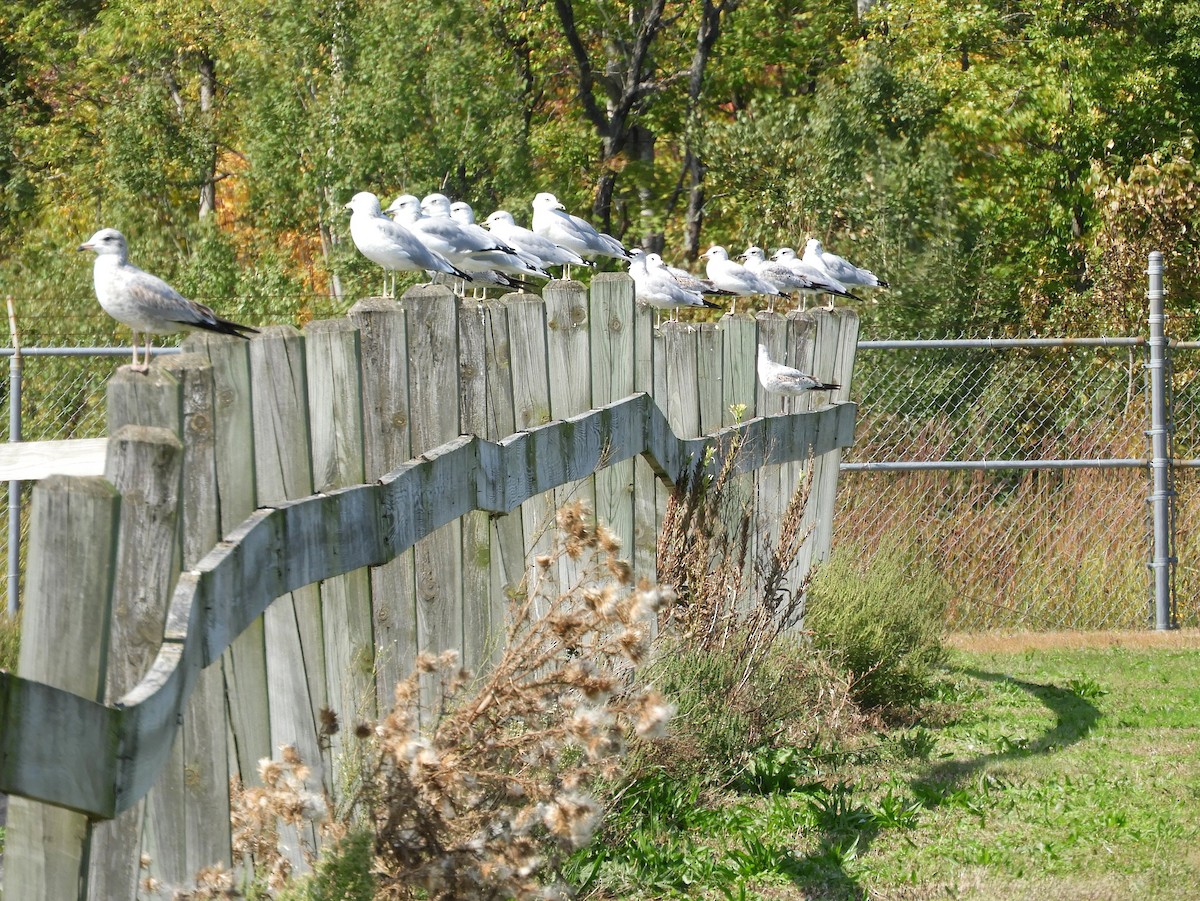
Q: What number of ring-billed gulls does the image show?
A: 15